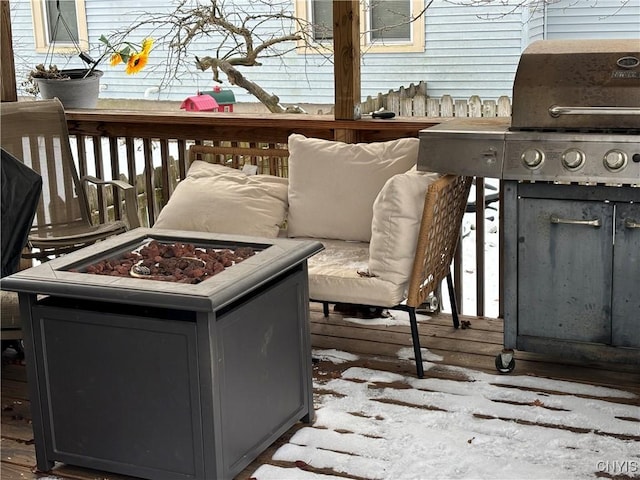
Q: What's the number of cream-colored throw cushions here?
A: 3